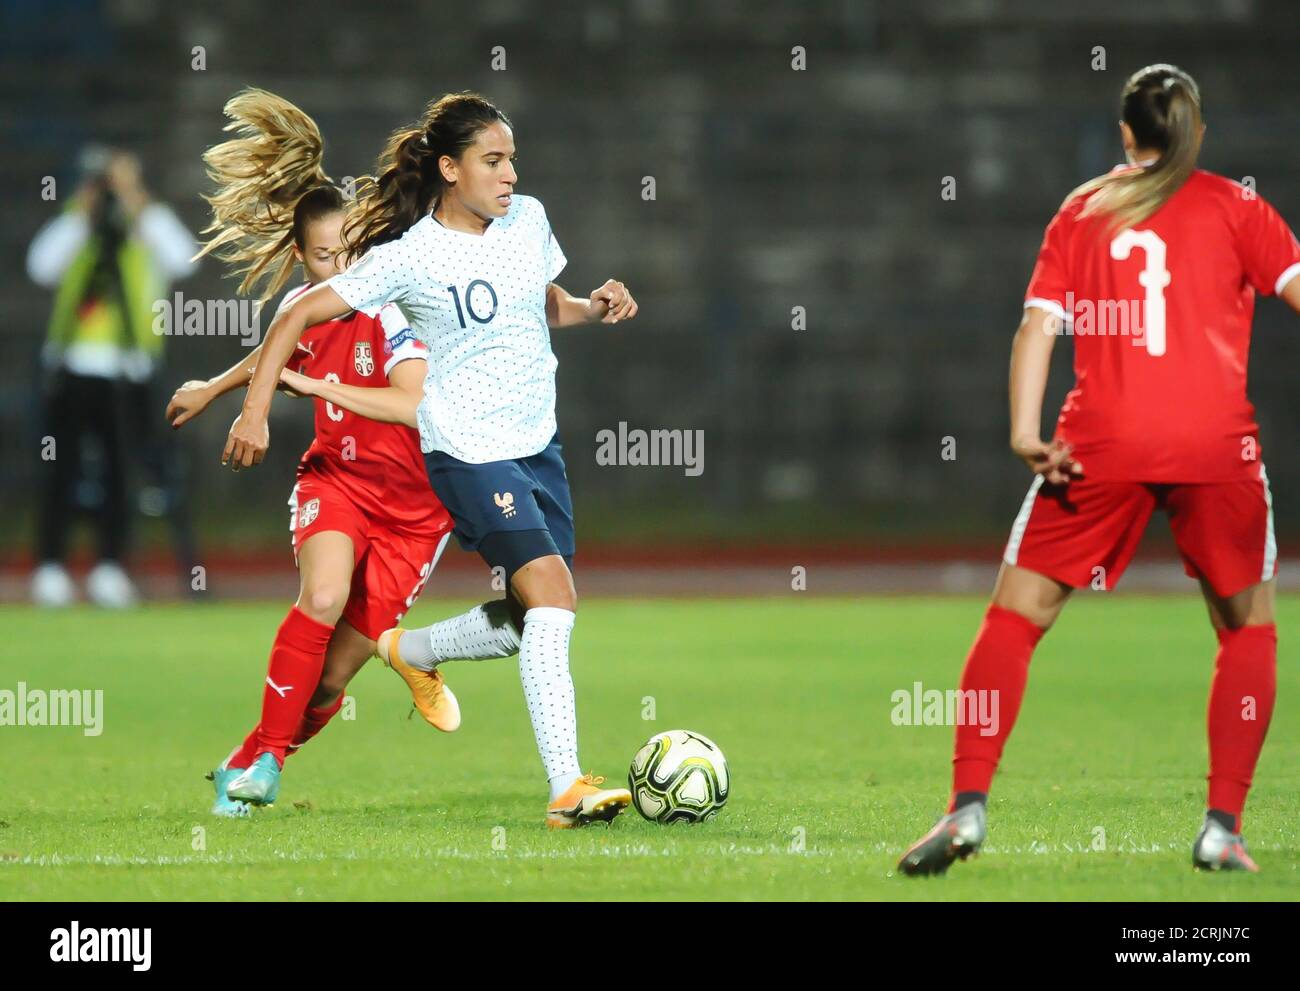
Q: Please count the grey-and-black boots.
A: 2